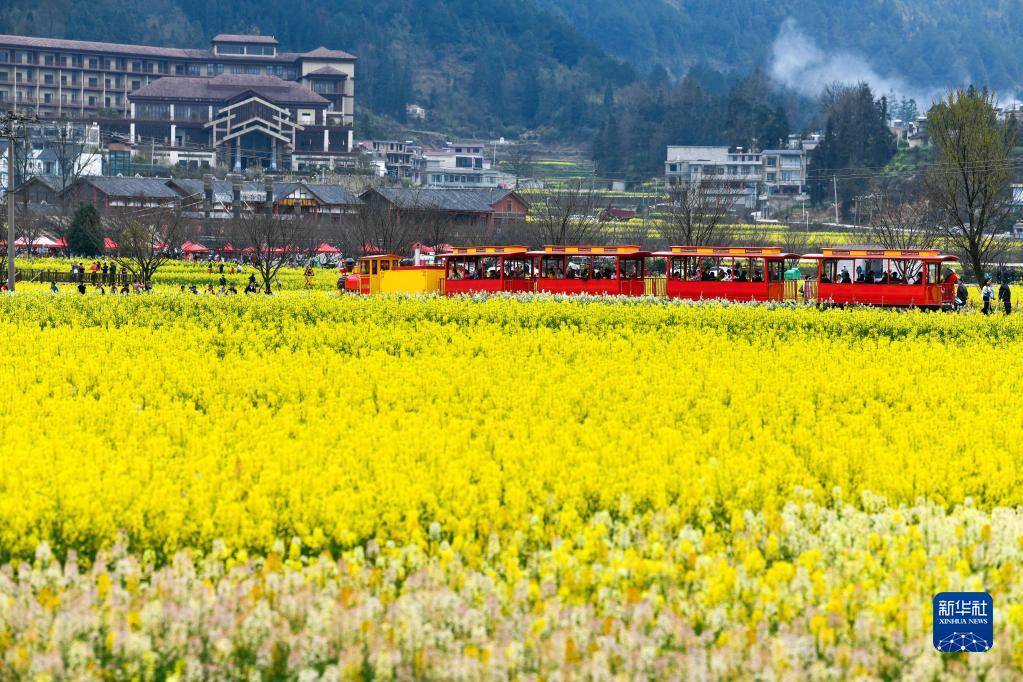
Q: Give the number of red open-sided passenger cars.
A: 4